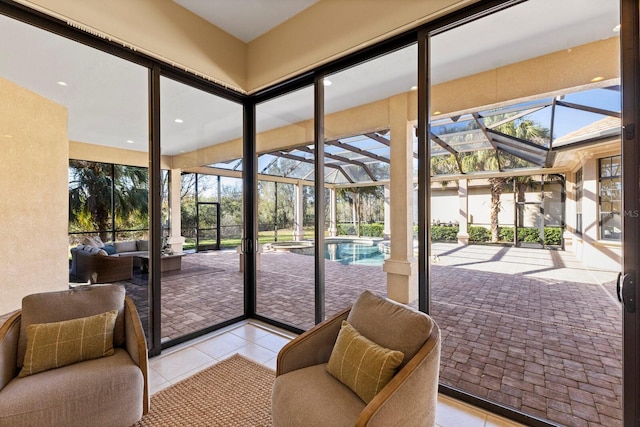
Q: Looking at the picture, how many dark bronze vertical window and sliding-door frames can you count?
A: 5